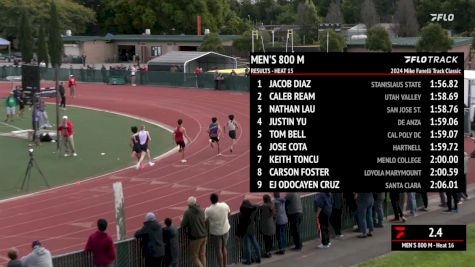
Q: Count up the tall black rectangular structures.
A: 1